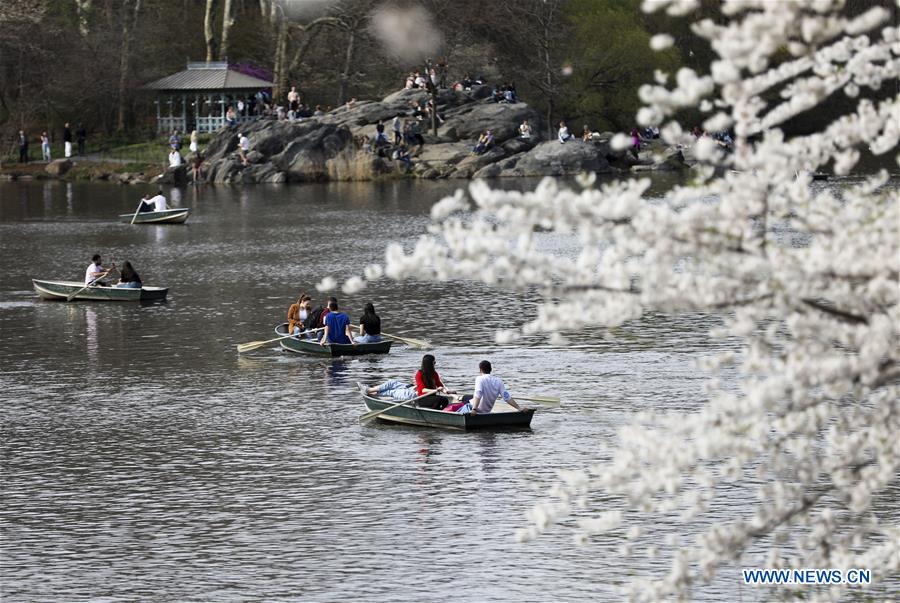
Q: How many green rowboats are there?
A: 4